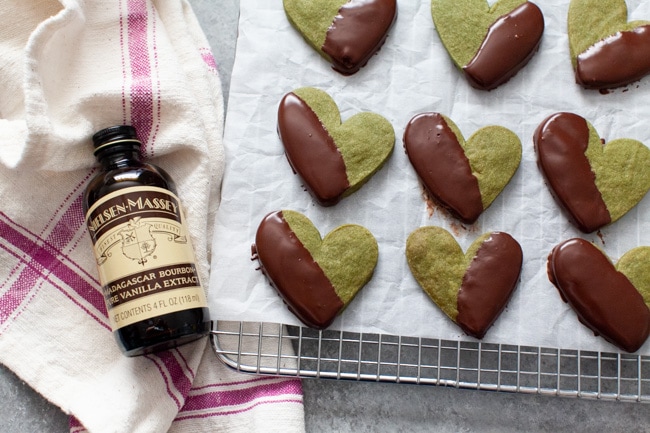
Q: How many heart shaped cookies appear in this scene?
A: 9